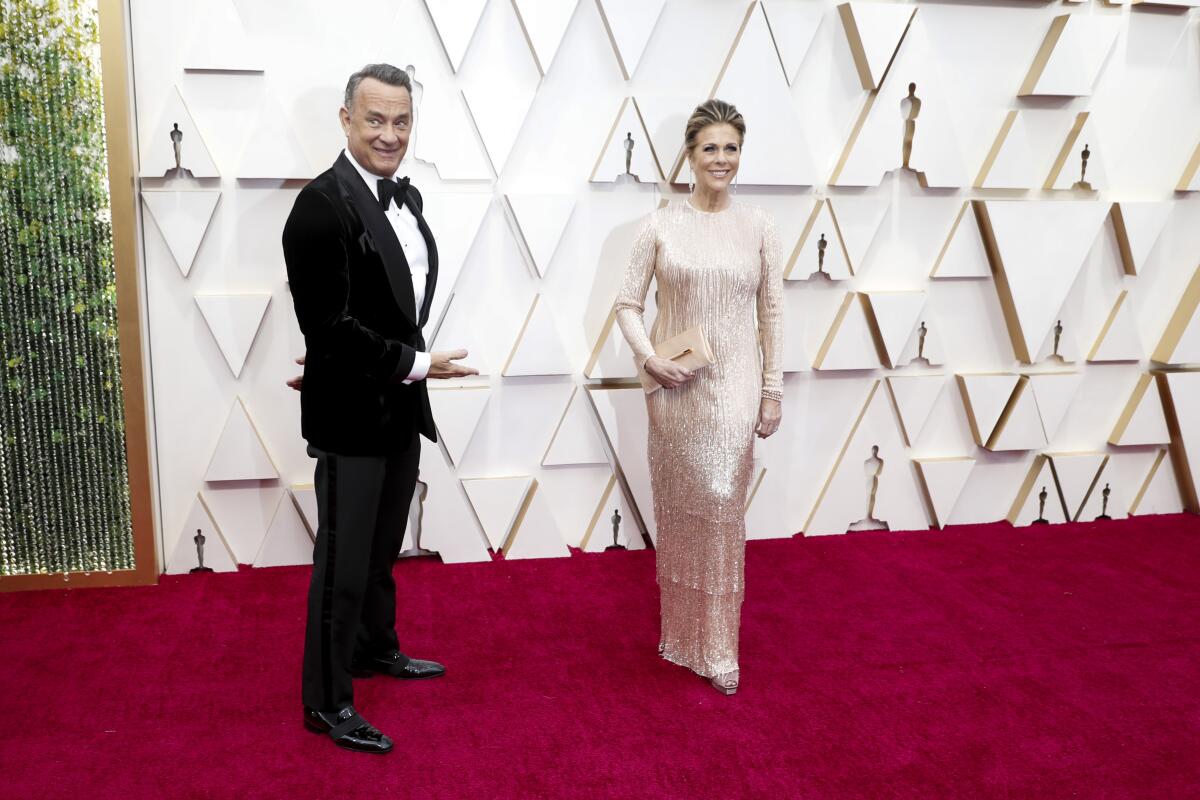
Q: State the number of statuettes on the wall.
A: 14